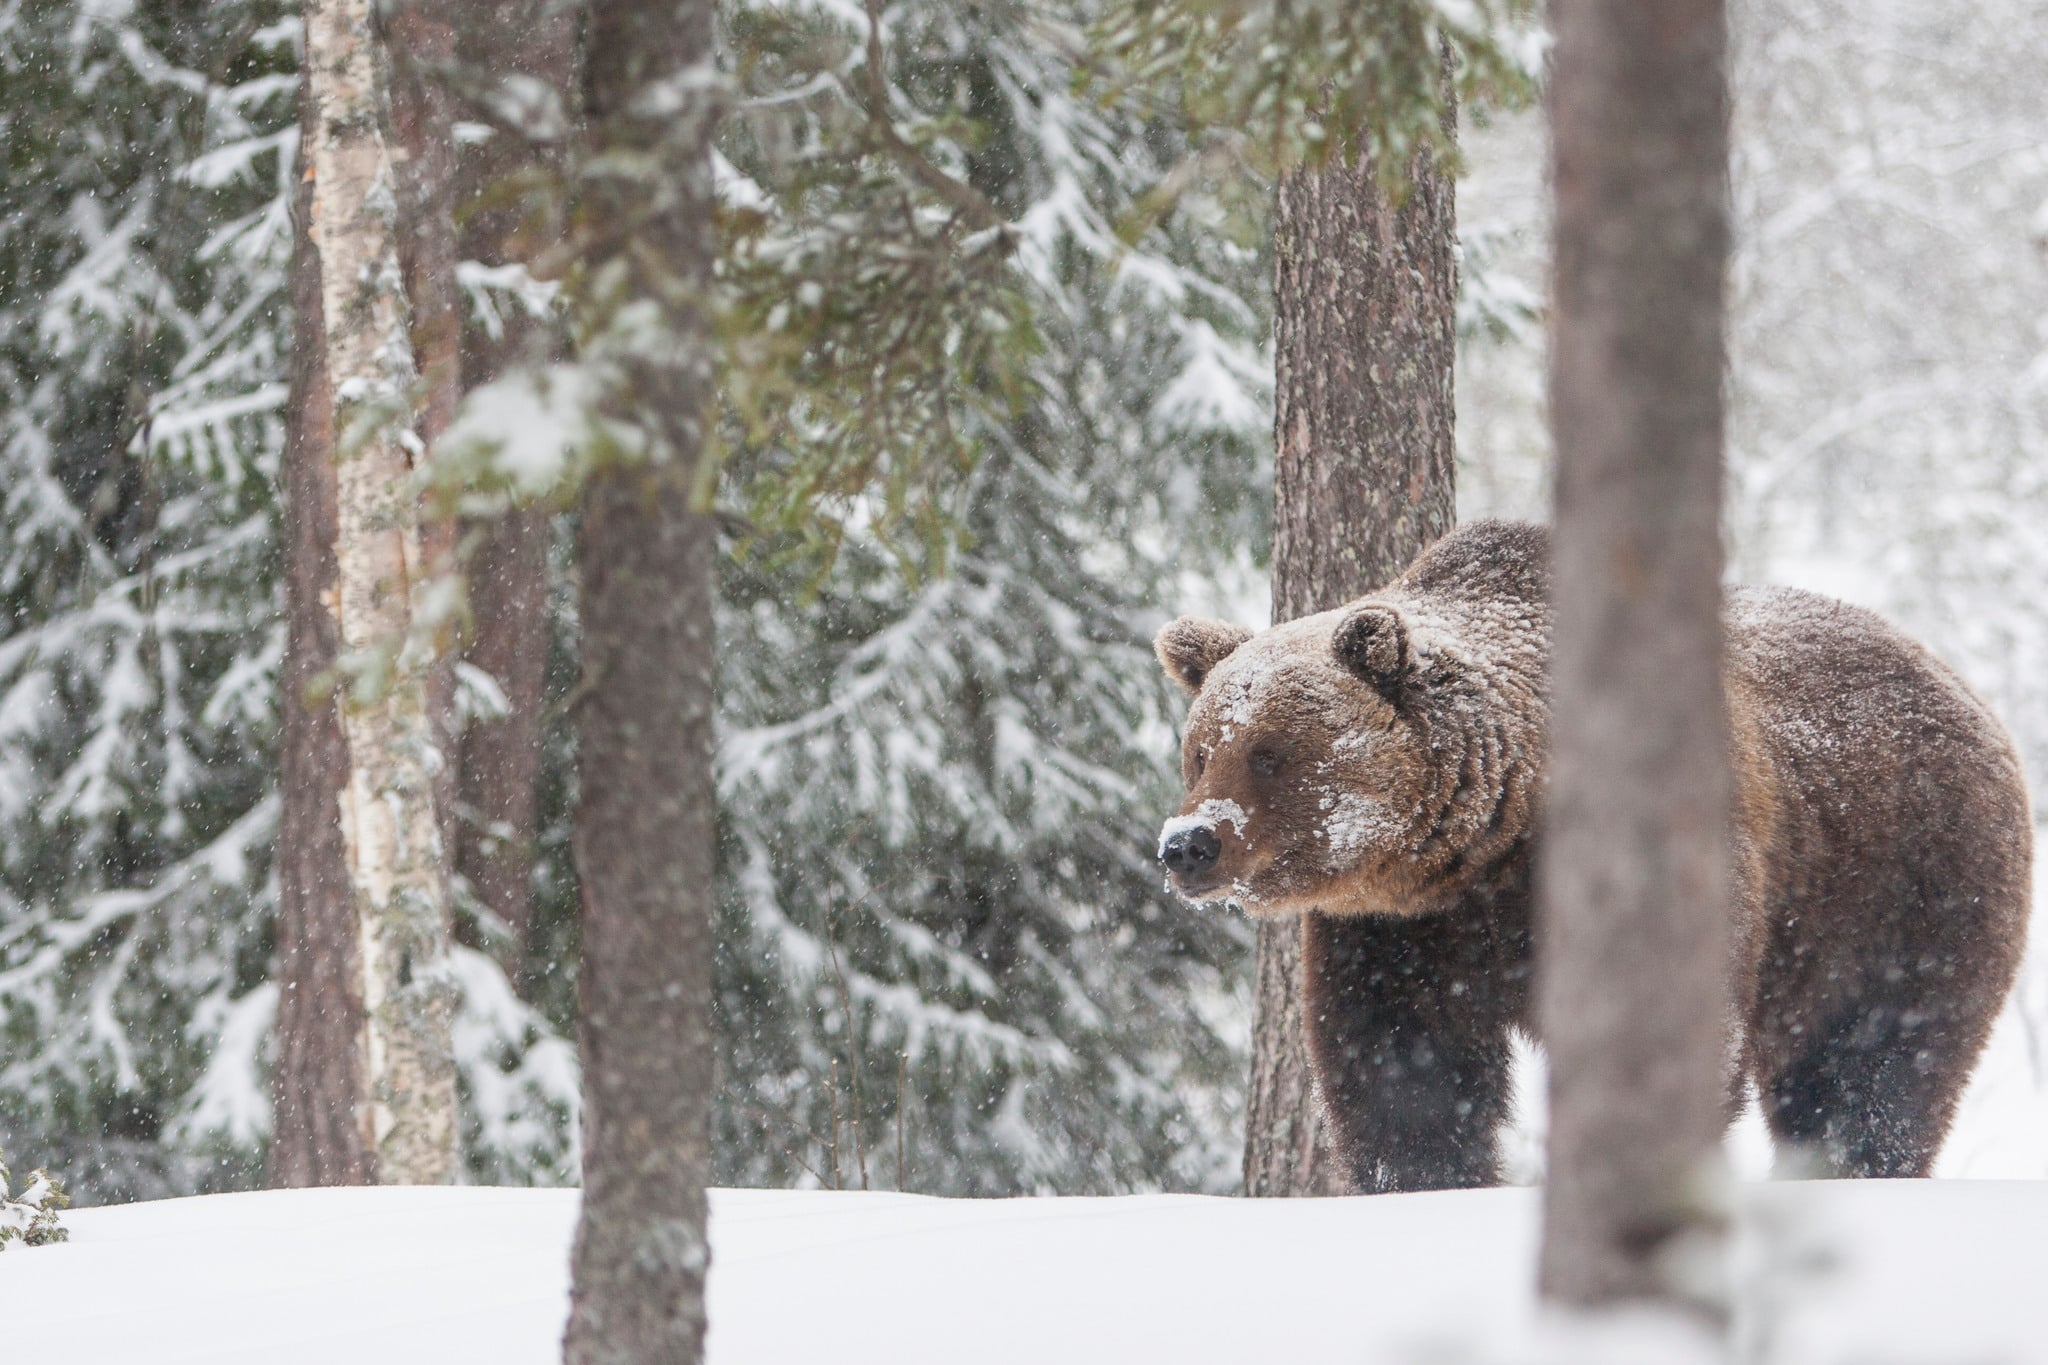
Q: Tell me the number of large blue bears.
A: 0